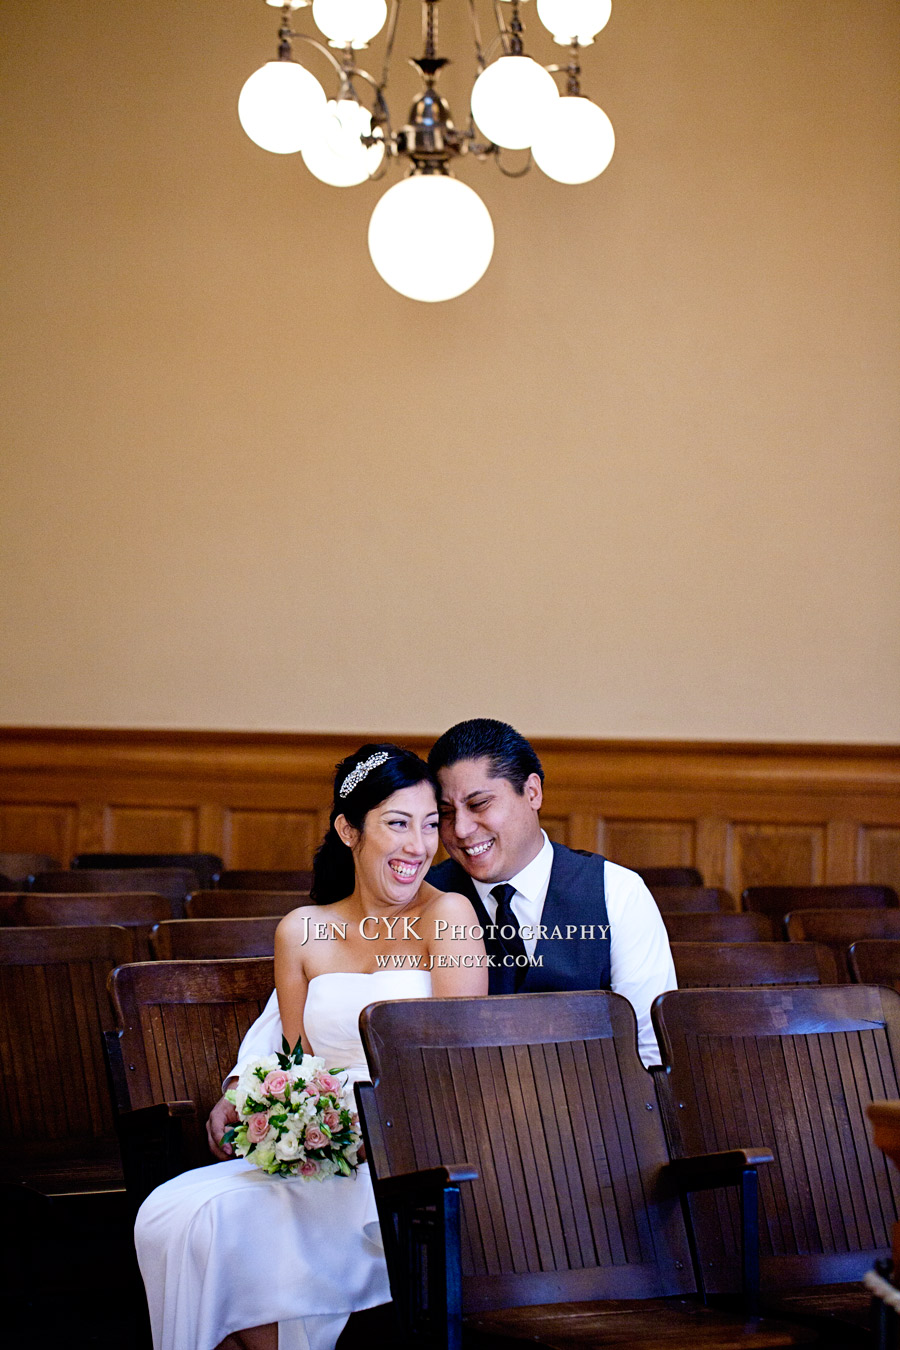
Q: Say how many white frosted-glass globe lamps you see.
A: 7